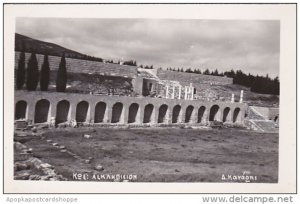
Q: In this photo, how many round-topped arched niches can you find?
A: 15